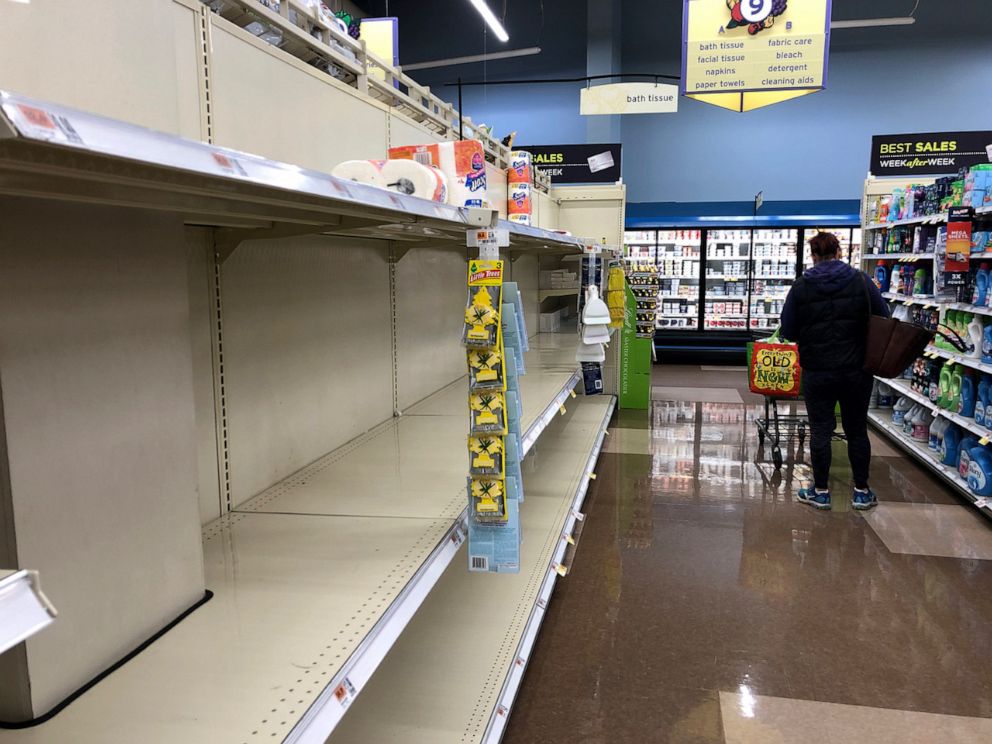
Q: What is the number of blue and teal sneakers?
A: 2